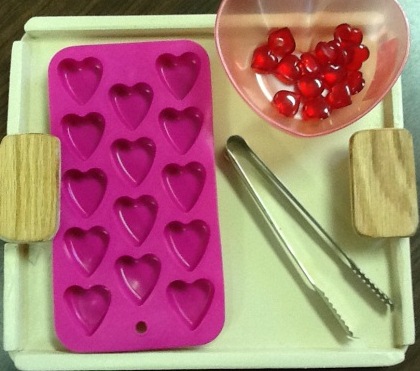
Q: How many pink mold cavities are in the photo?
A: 14